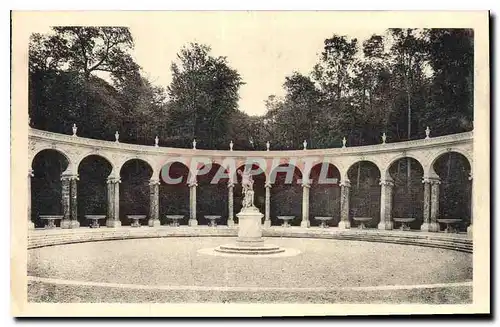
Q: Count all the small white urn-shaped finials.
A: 10